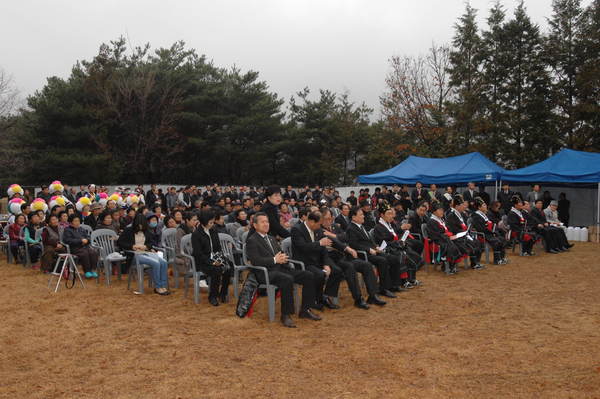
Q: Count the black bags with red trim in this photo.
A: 1